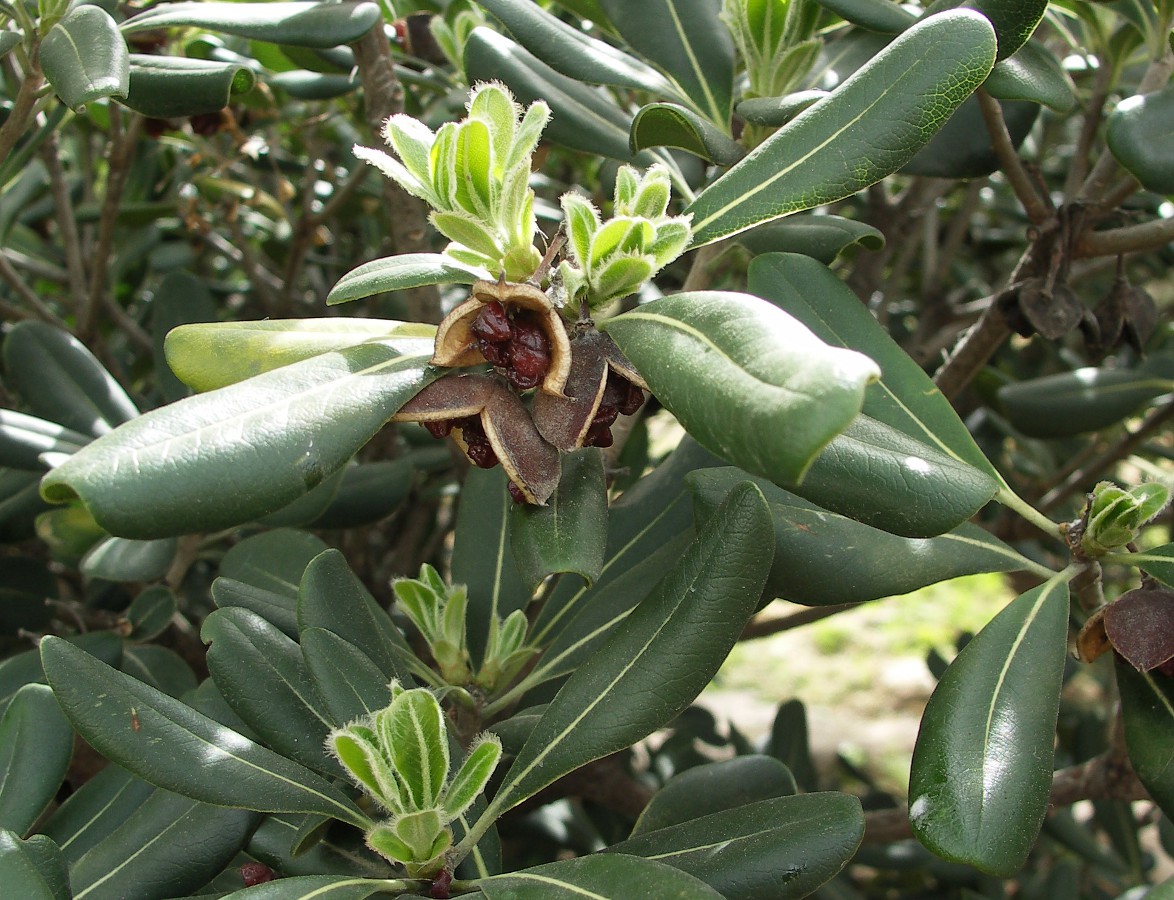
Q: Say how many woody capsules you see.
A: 6